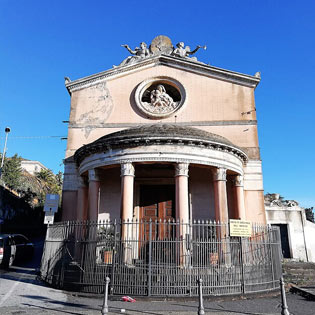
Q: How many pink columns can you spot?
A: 6